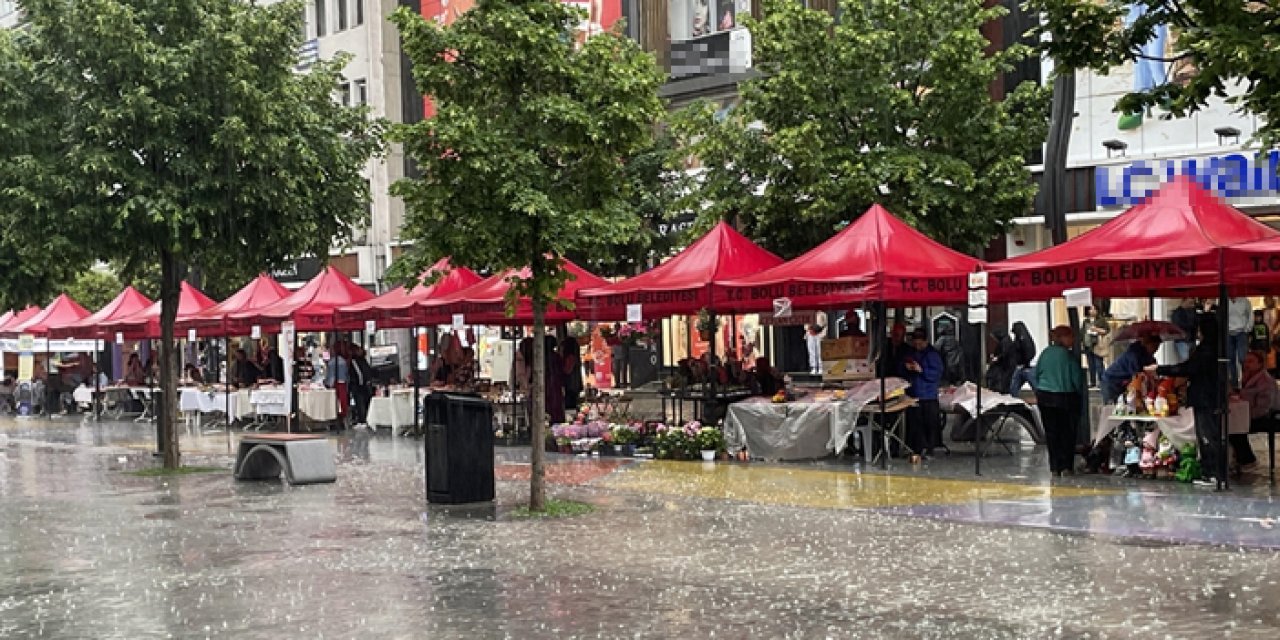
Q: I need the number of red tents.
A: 13